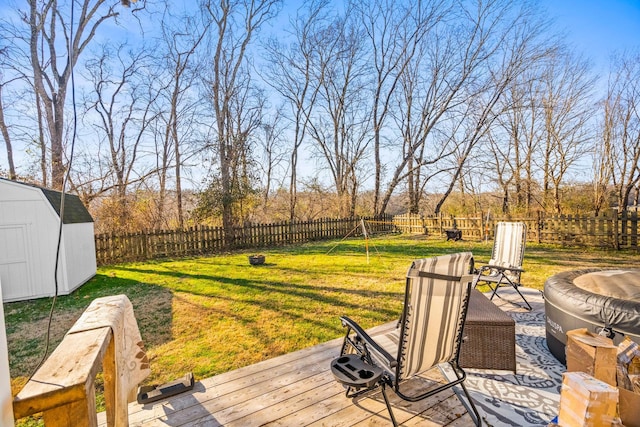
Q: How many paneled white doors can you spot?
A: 1